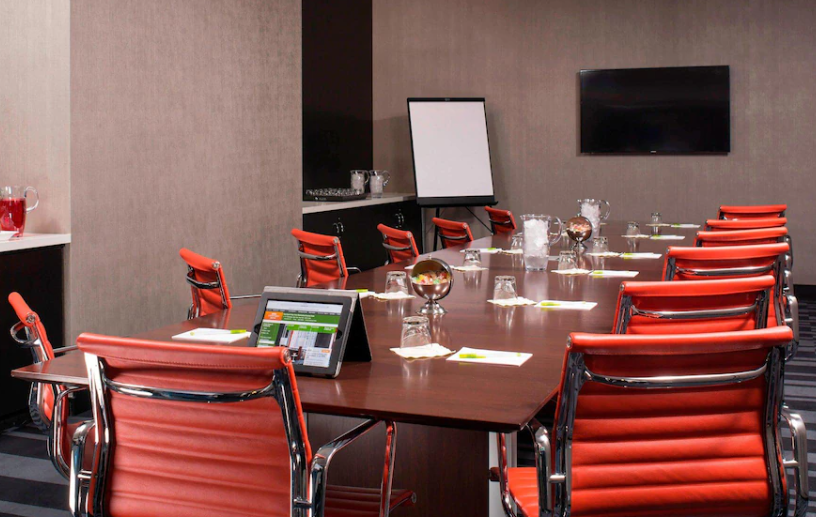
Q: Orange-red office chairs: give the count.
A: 13